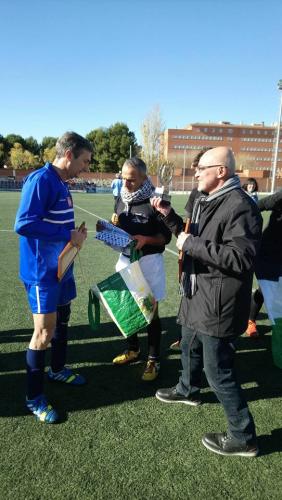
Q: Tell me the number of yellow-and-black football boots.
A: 2